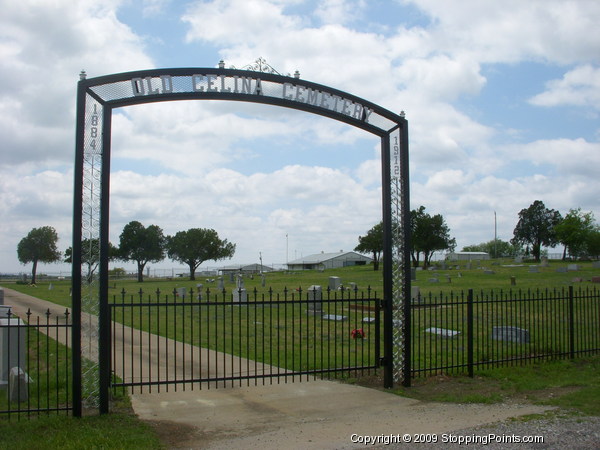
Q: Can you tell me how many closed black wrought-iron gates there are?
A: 1